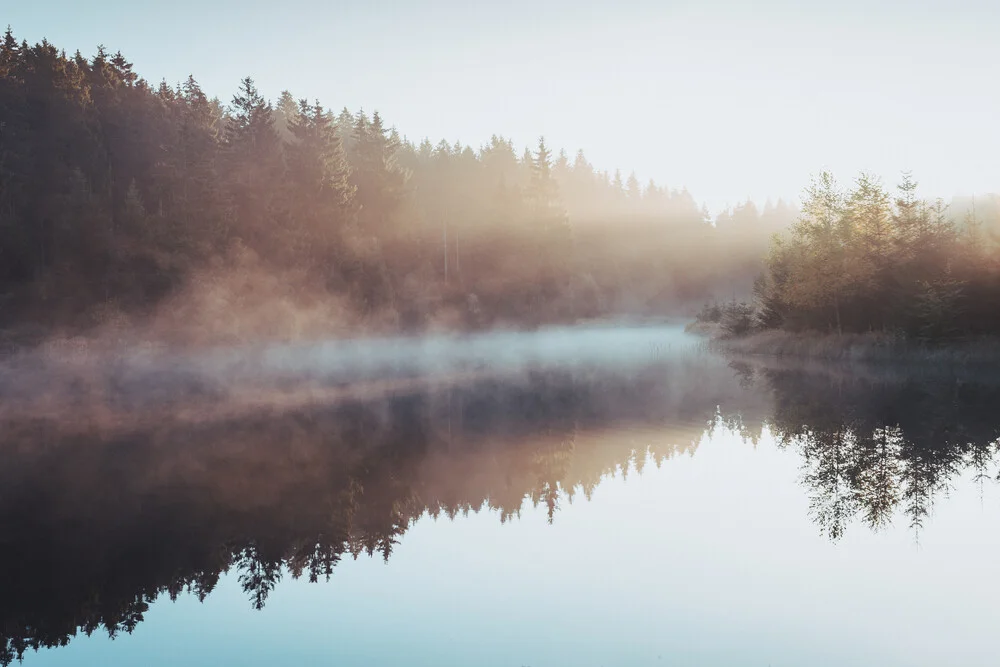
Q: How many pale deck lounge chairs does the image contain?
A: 0